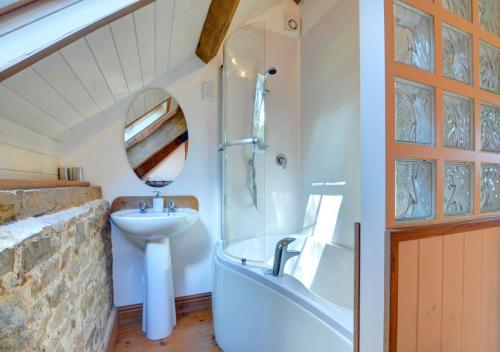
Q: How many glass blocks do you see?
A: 11